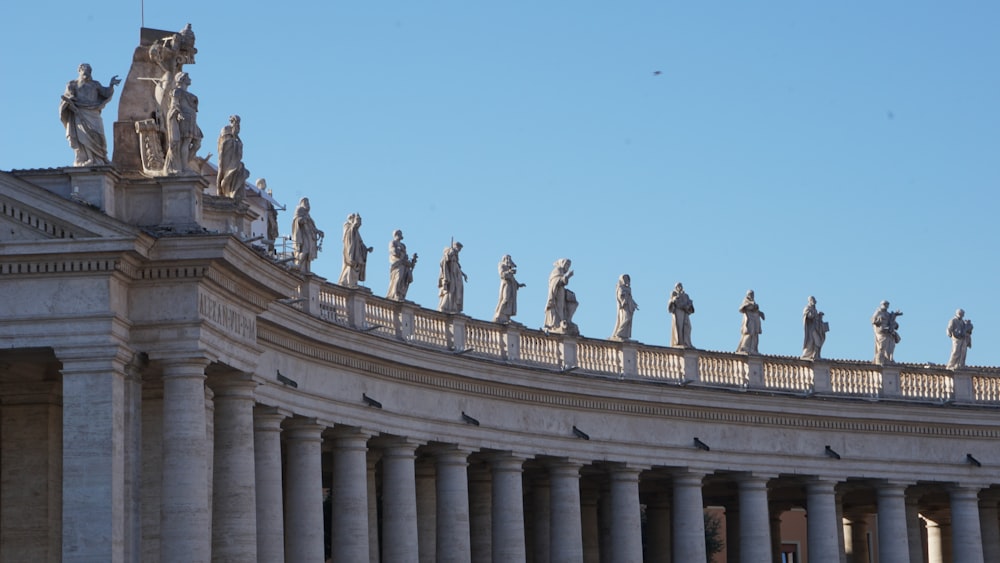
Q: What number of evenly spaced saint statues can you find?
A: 12